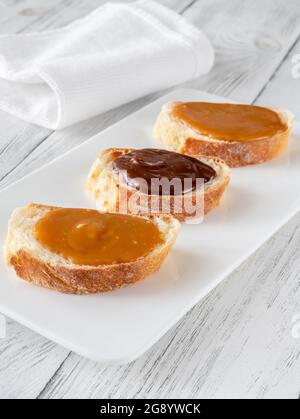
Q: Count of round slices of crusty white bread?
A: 3